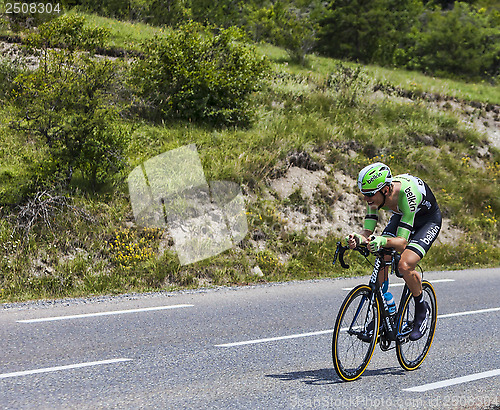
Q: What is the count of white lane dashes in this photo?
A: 6